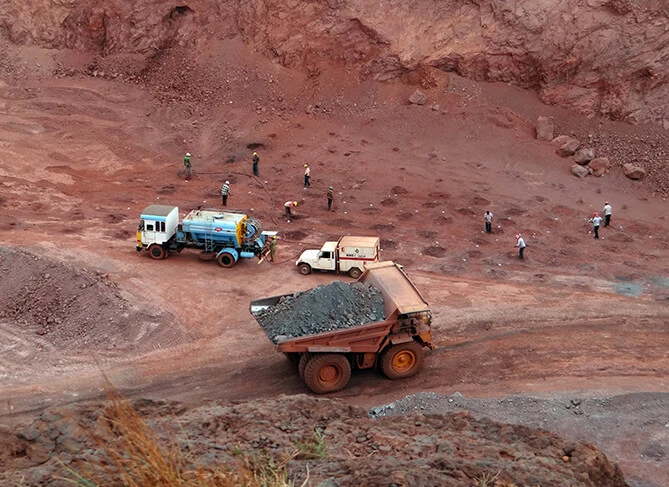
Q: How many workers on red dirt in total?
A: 11